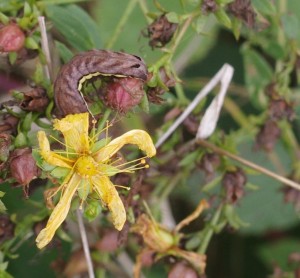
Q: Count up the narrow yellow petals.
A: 5